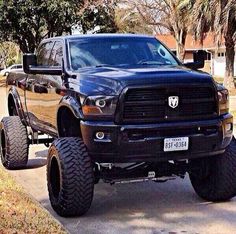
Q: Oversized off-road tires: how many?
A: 3